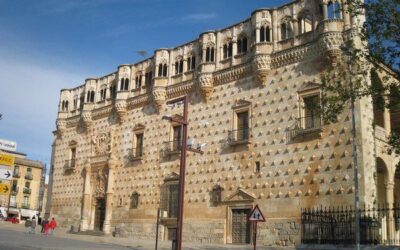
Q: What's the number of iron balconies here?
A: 5